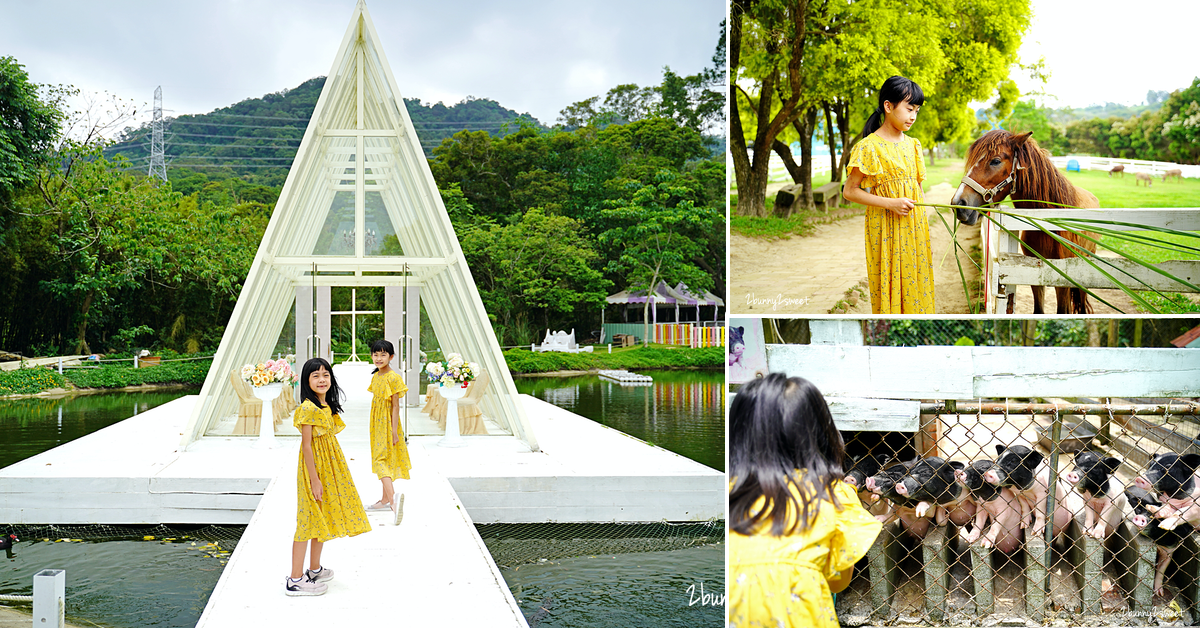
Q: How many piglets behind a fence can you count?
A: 8